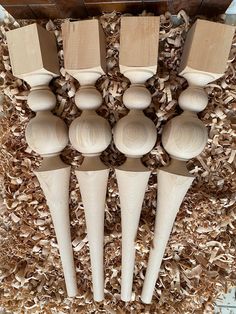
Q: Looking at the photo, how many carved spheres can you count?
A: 8